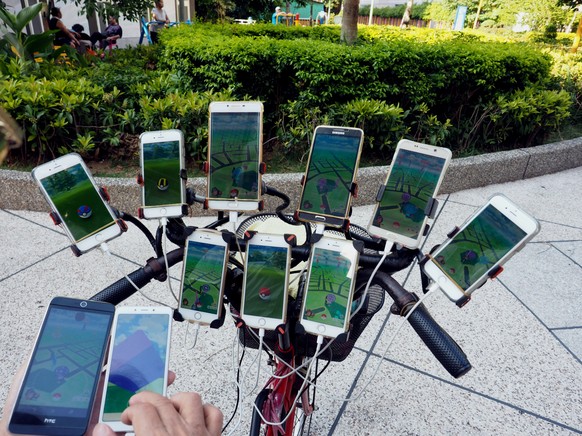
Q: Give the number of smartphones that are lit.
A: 11